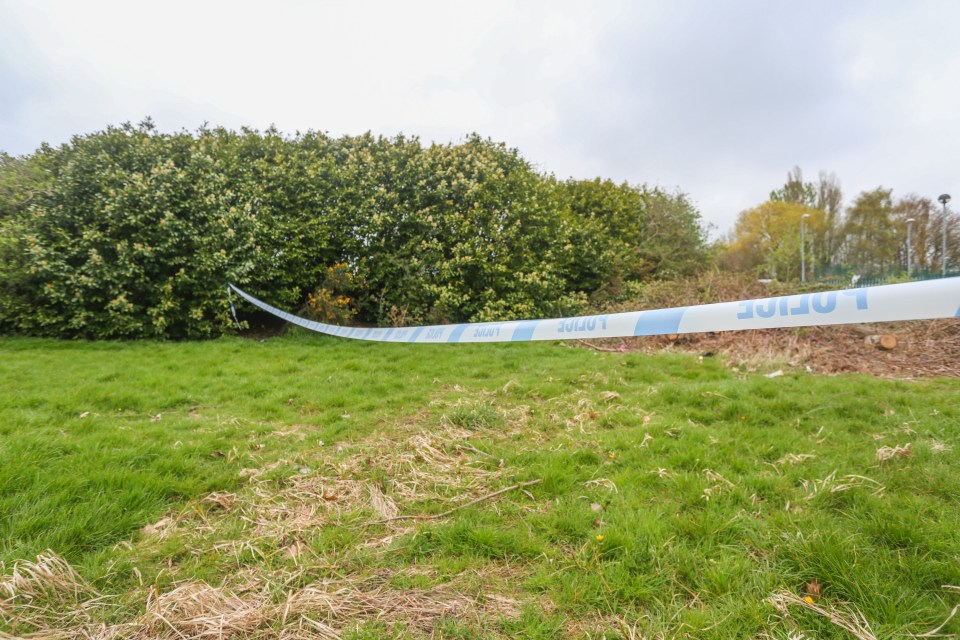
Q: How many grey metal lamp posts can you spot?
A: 3